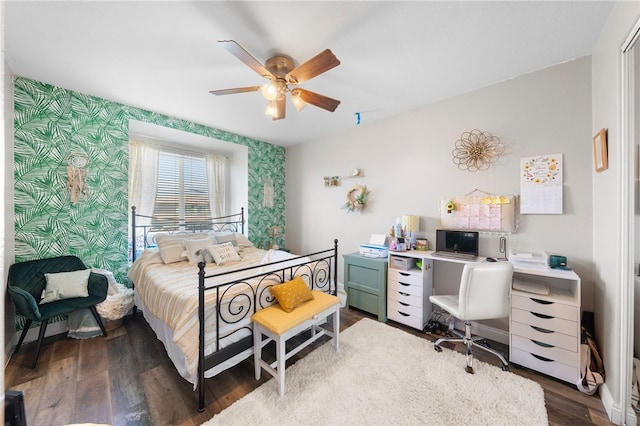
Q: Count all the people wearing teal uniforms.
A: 0